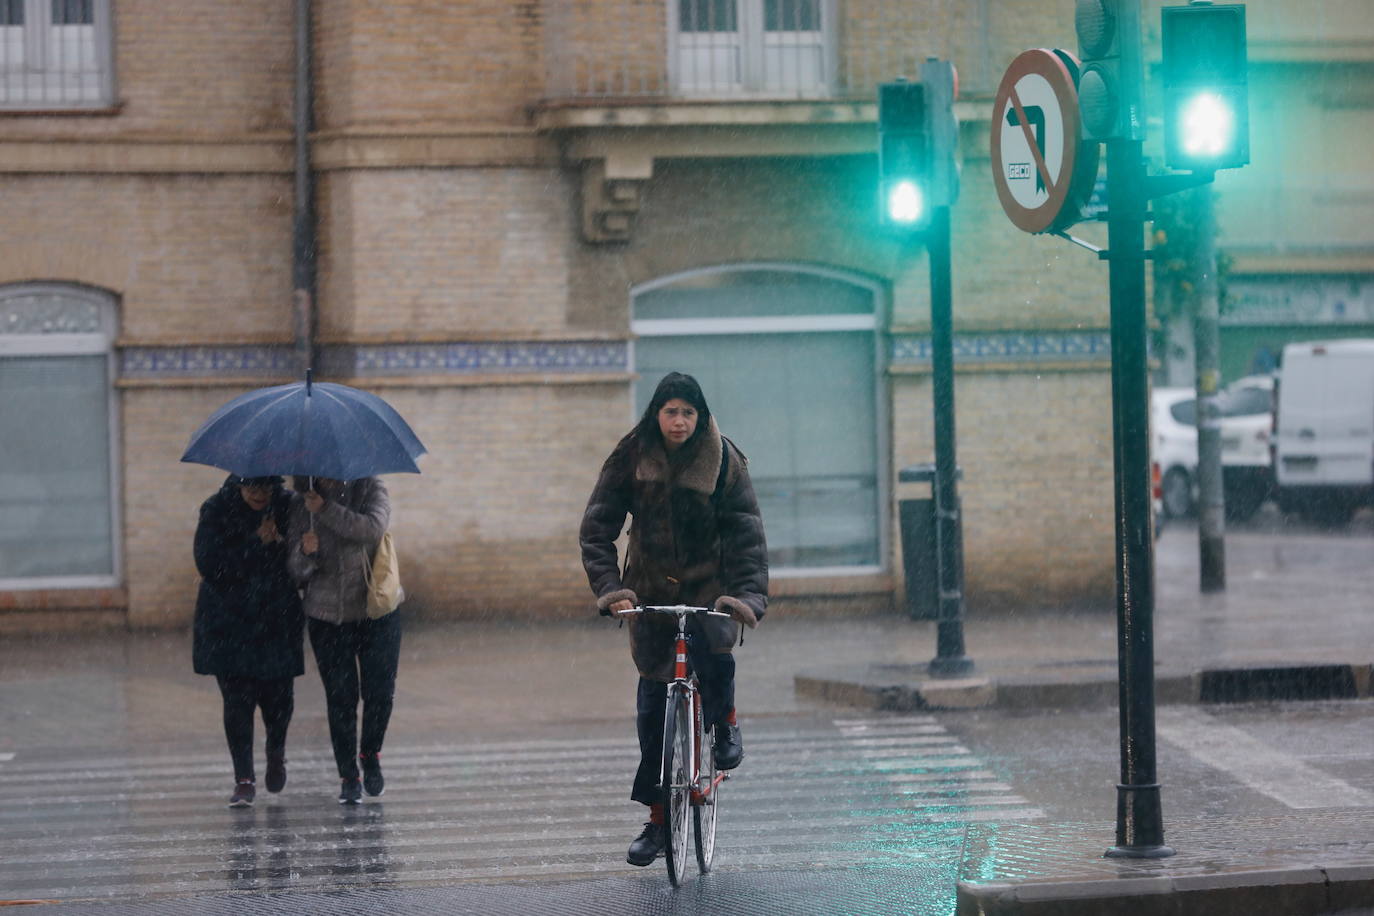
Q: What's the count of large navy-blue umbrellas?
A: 1